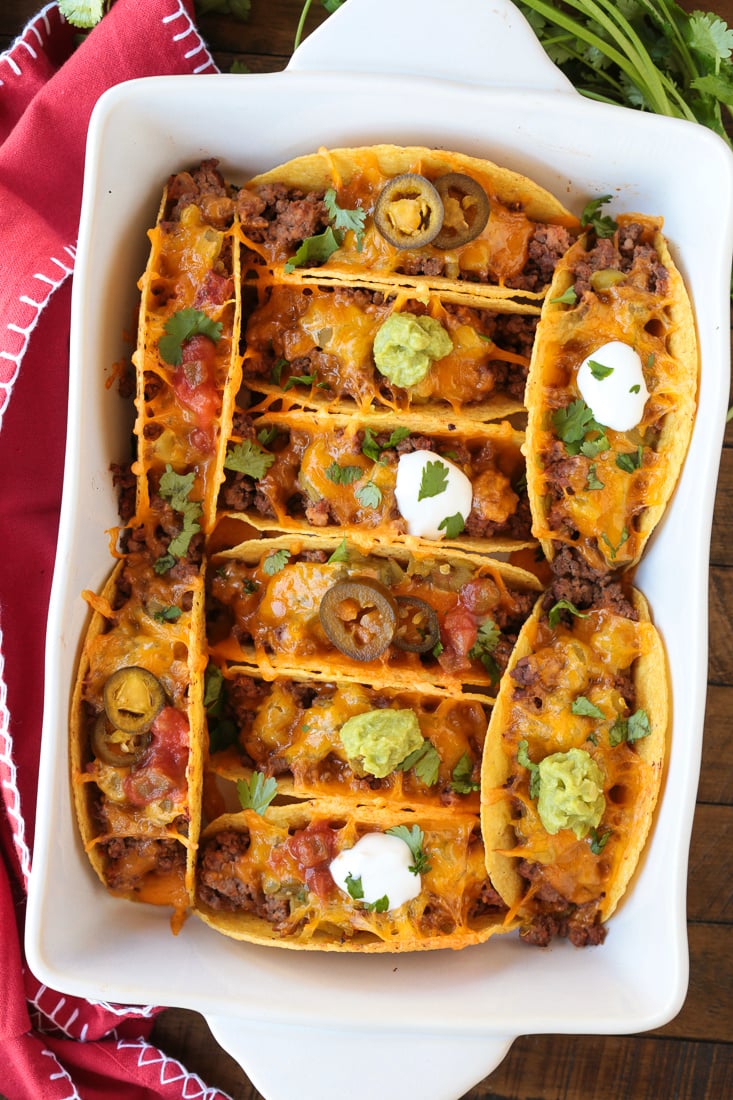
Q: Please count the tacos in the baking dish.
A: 10